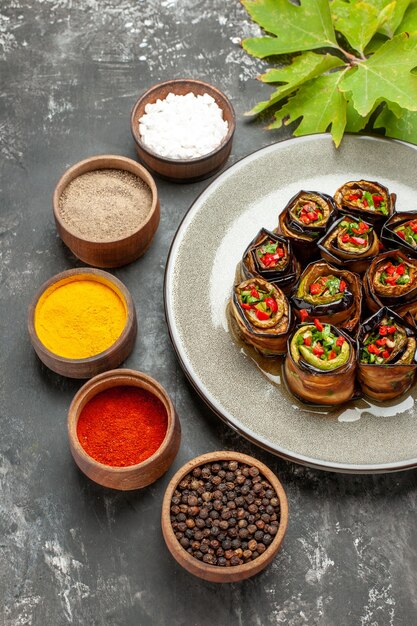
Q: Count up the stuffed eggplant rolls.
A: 10